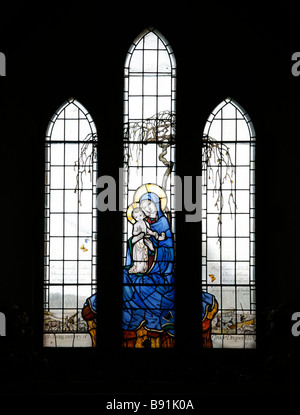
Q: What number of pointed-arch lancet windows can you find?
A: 3